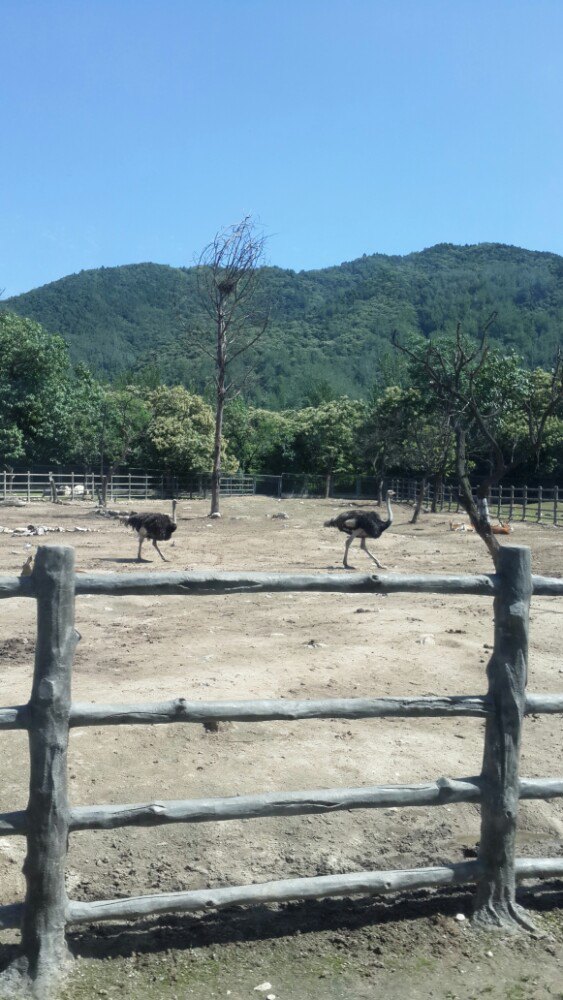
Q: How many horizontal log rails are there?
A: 4